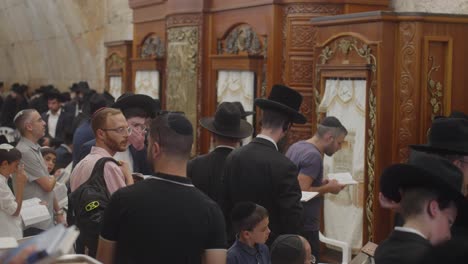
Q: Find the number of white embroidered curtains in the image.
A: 4